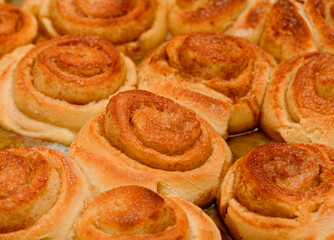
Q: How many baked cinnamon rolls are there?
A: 11